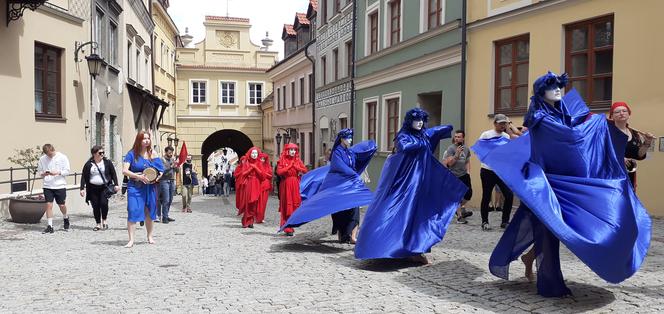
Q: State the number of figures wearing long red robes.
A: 4